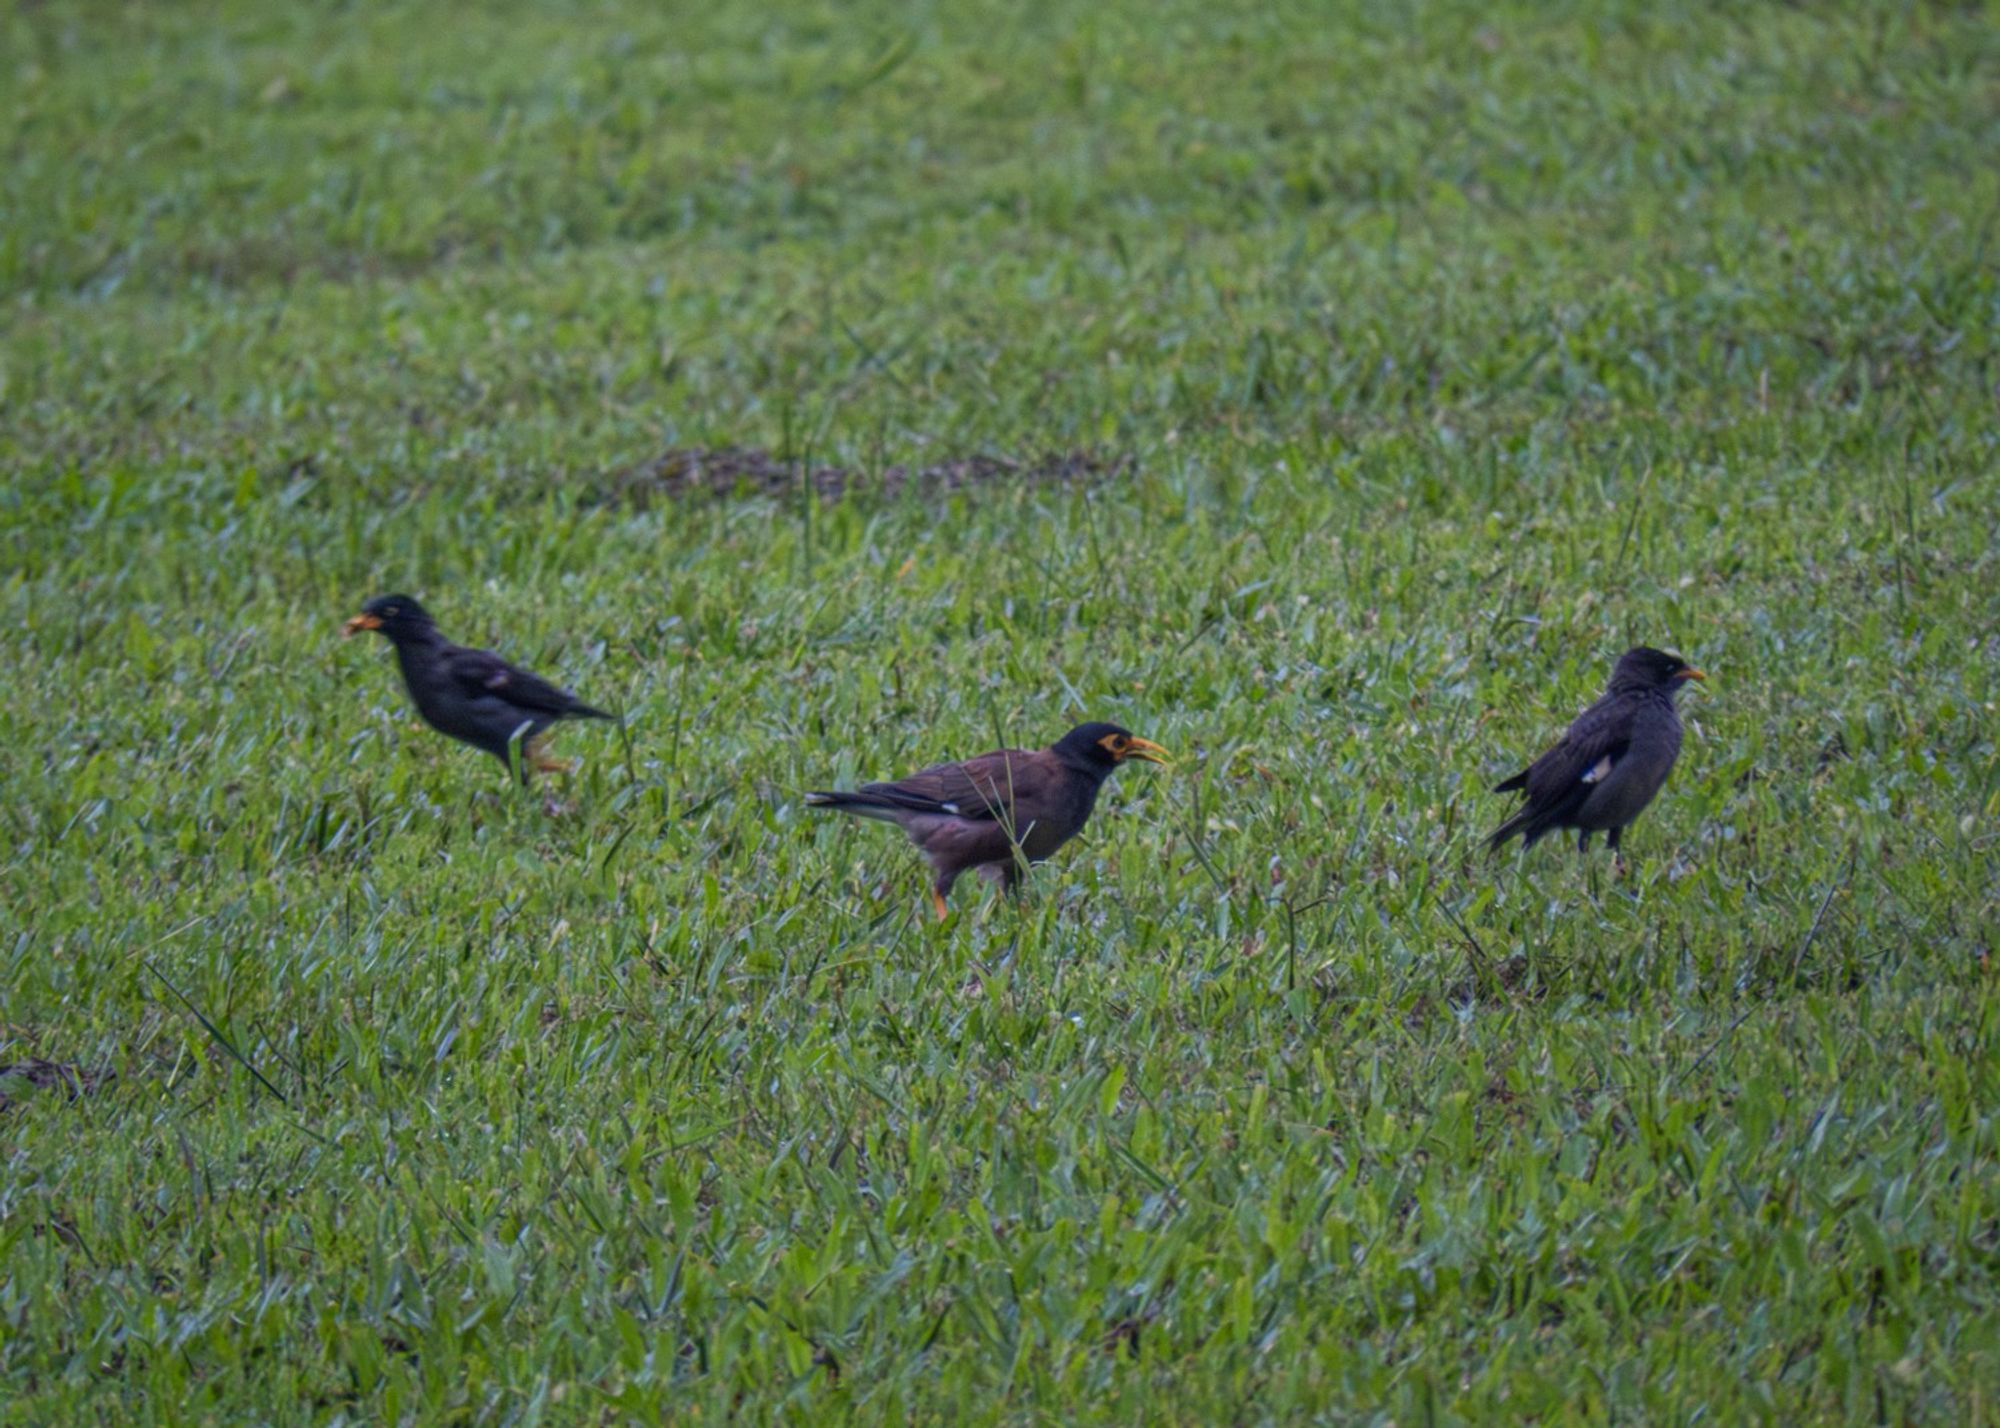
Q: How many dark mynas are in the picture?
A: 2